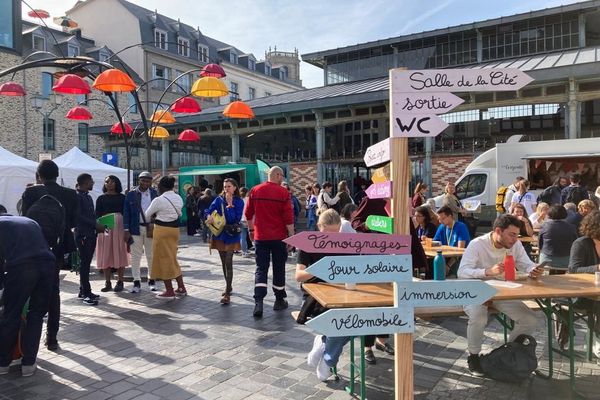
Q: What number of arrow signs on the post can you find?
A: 12